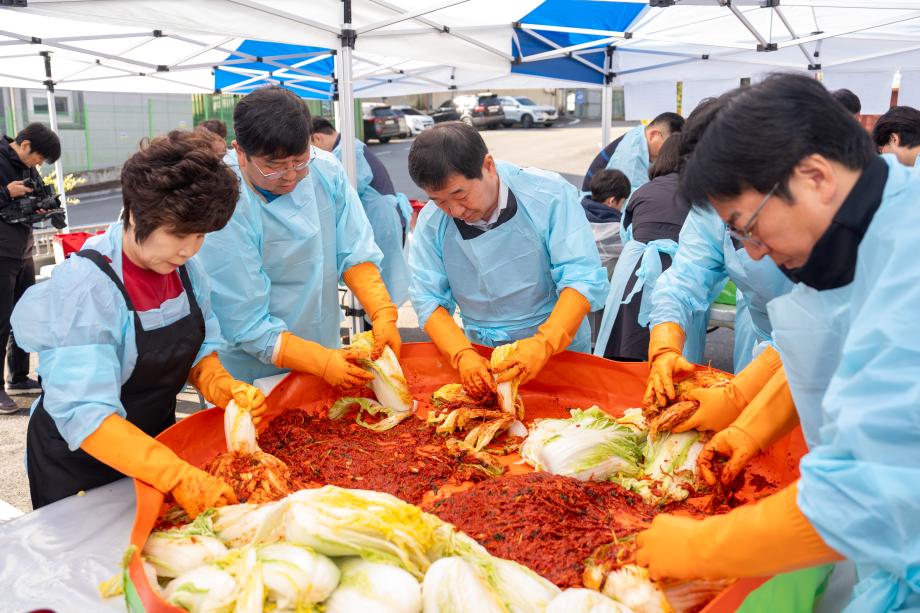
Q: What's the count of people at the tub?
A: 5